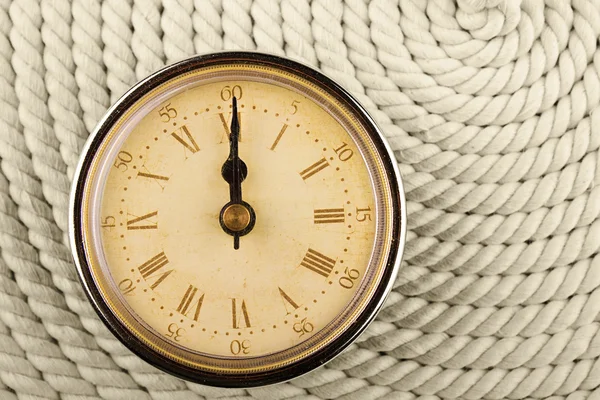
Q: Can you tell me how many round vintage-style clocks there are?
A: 1